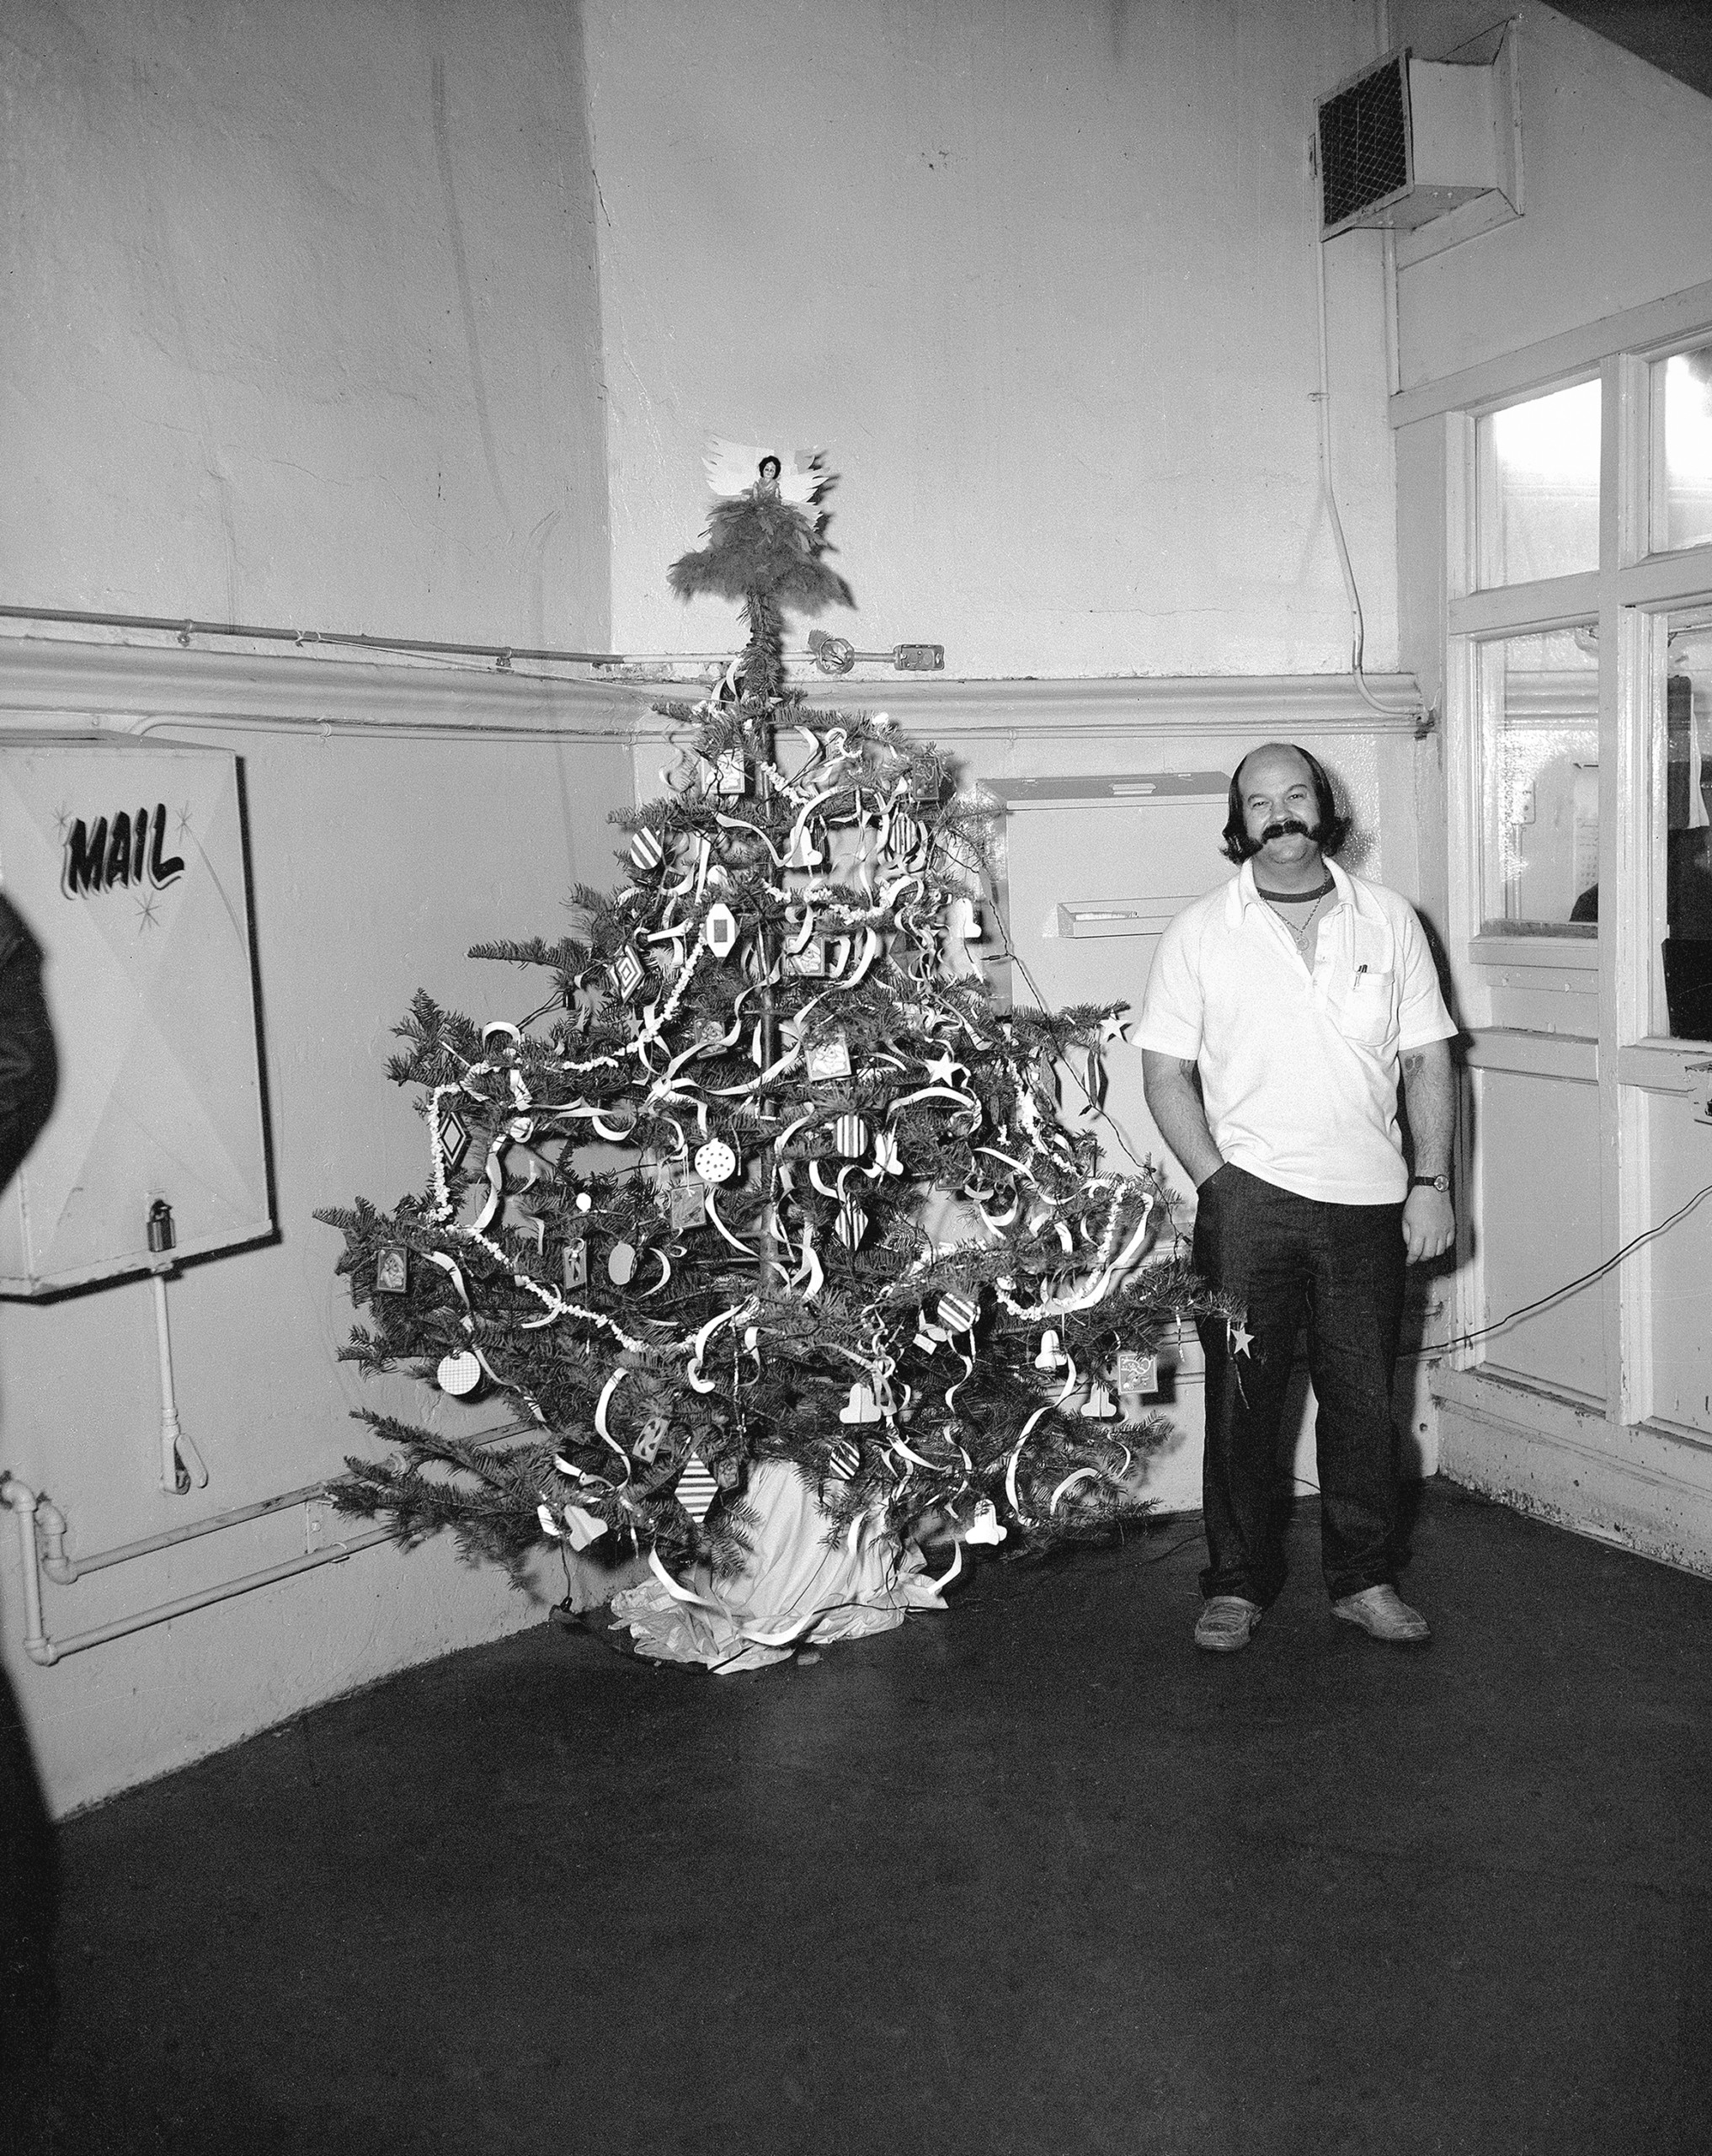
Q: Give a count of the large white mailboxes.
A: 1